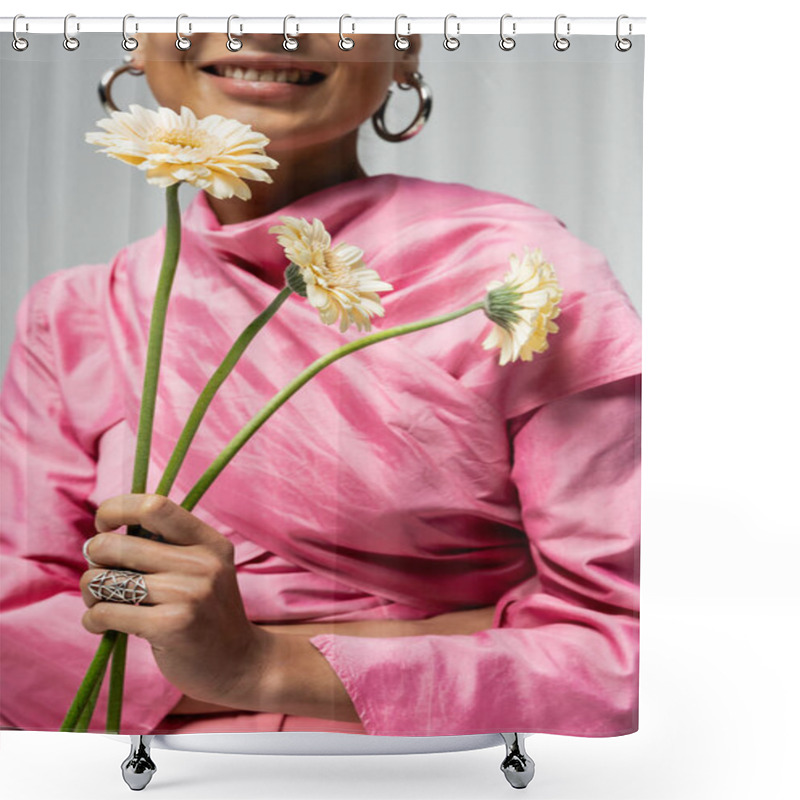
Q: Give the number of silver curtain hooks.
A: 12